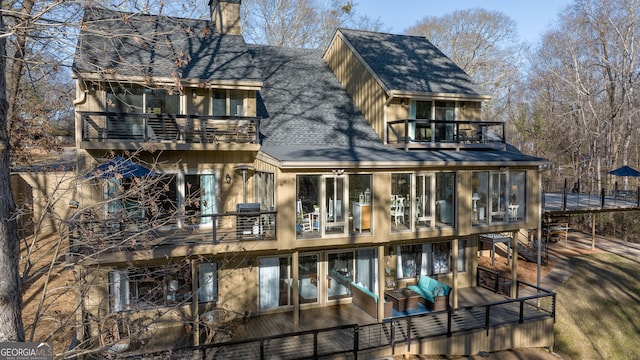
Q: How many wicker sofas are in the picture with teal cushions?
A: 2